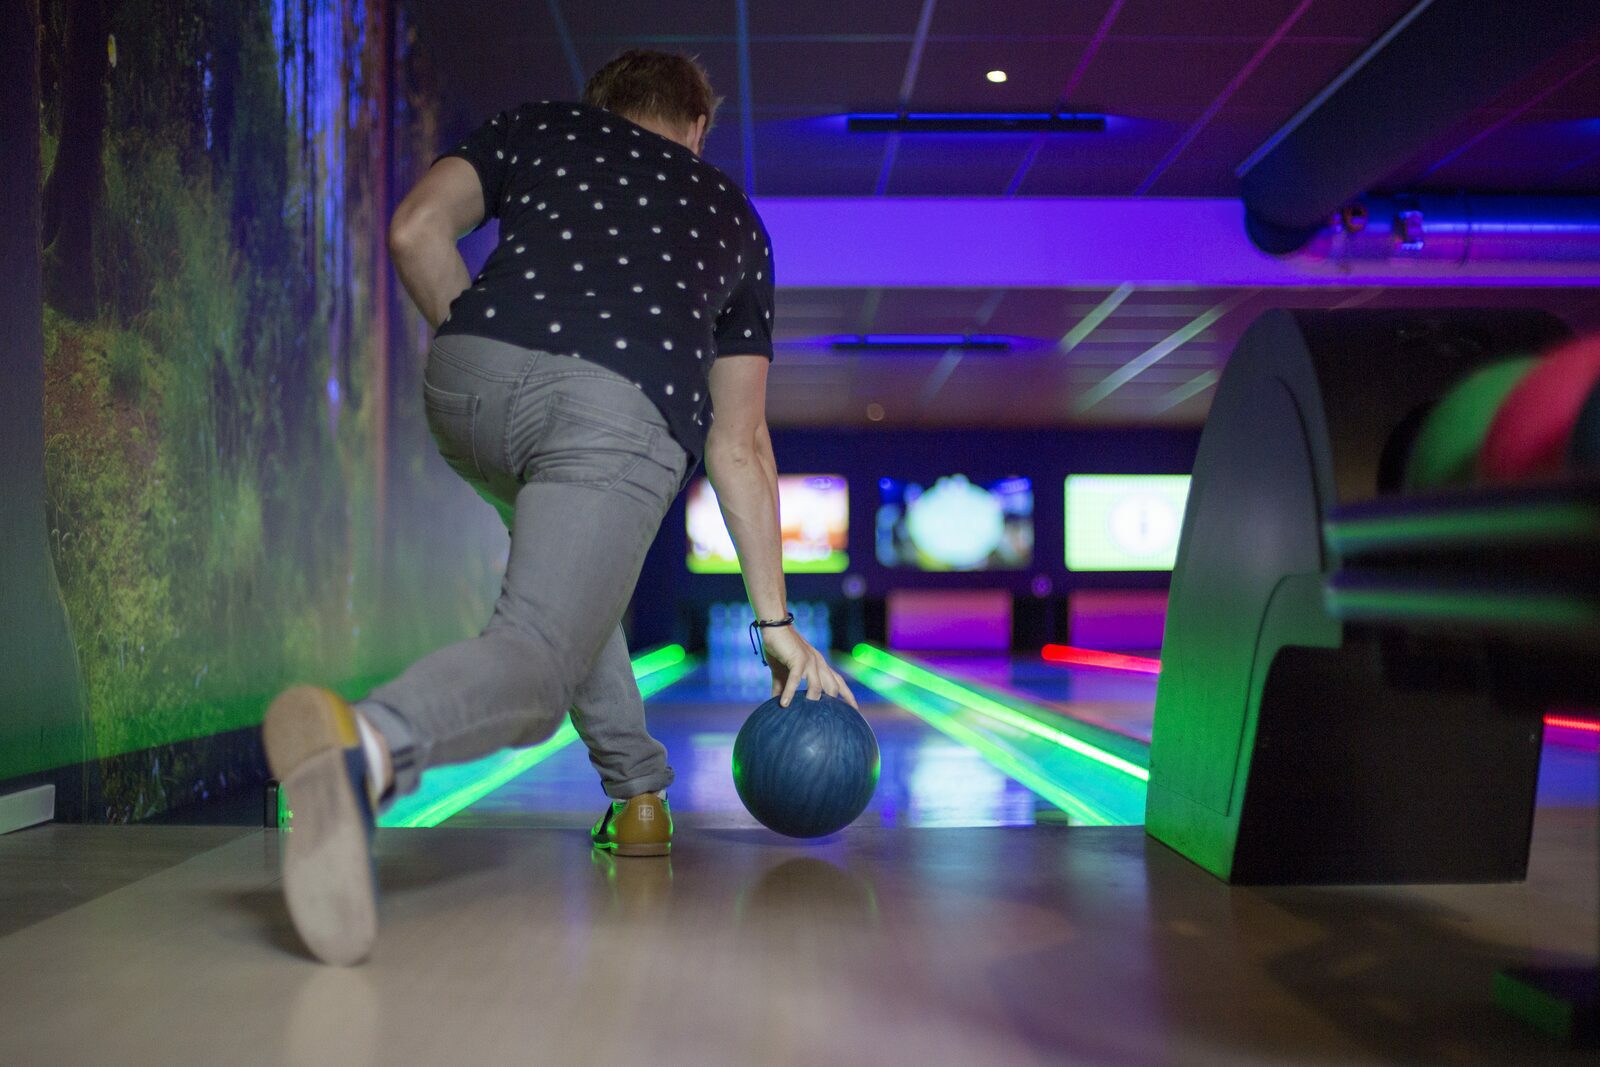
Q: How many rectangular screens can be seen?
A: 3